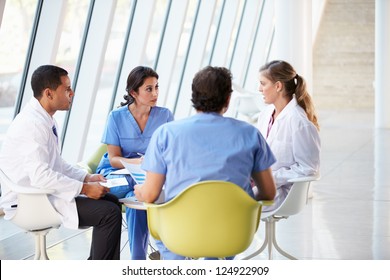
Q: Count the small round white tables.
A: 1